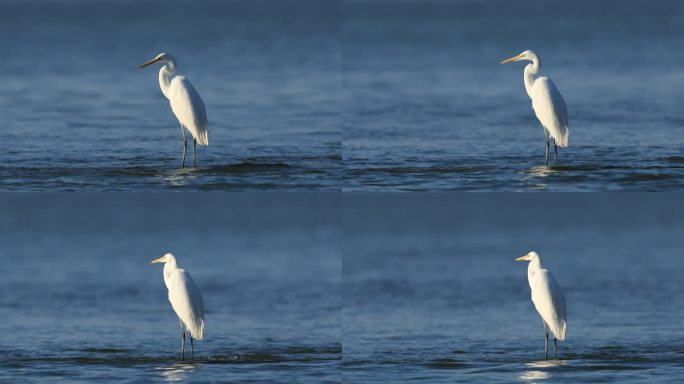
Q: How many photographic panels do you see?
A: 4